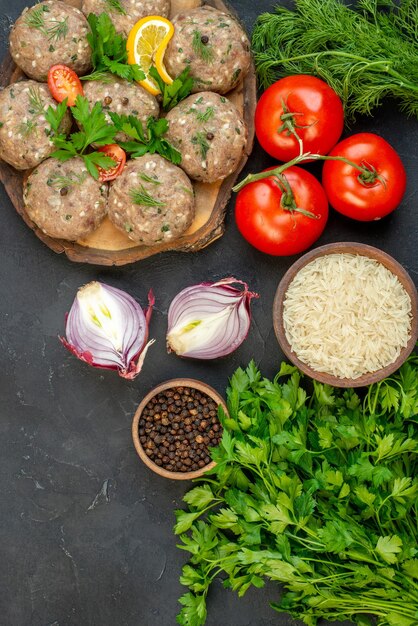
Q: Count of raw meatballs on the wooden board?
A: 8